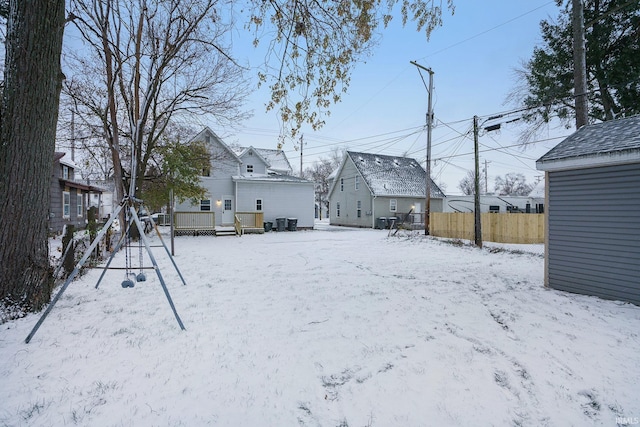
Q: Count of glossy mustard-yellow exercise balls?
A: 0